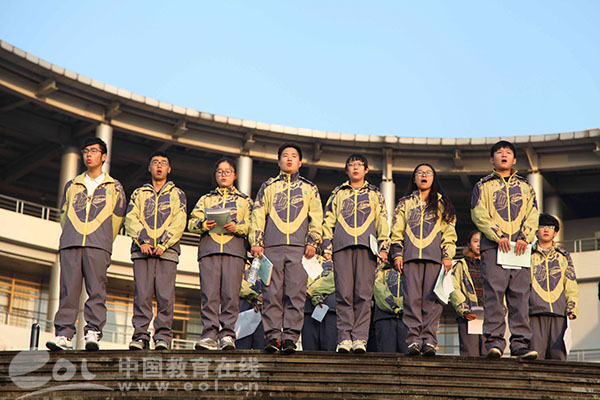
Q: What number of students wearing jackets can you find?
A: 12